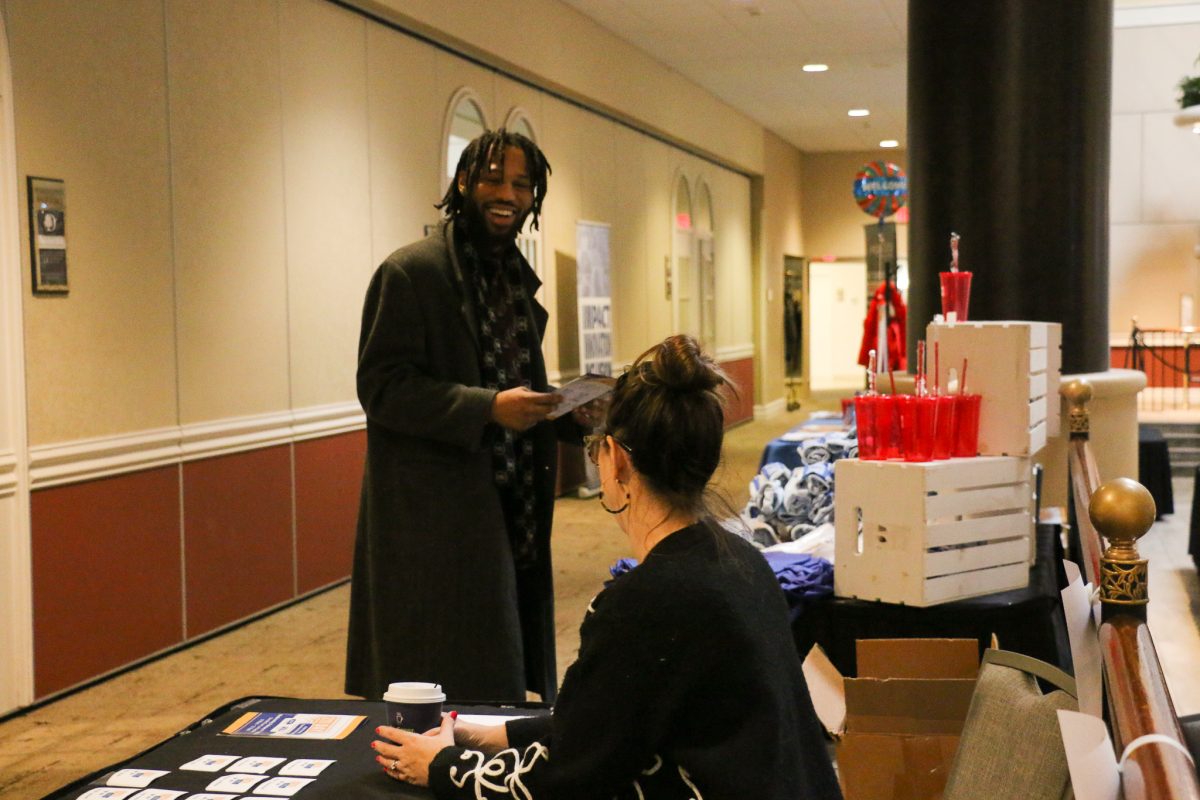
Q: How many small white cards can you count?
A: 10